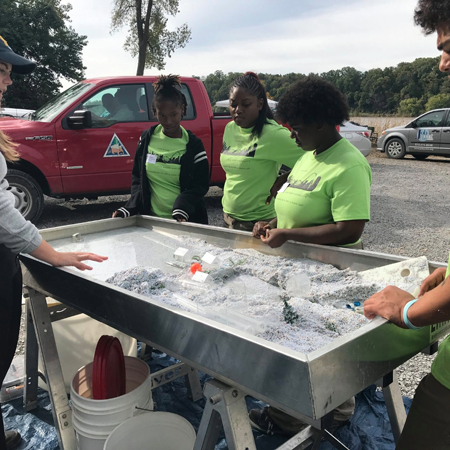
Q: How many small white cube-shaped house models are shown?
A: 3